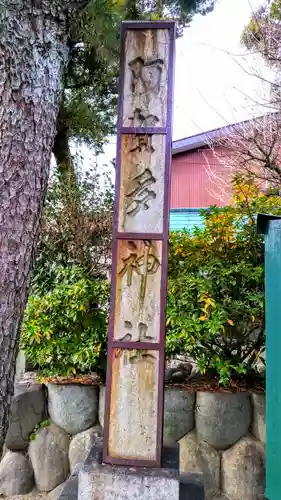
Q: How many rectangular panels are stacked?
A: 4